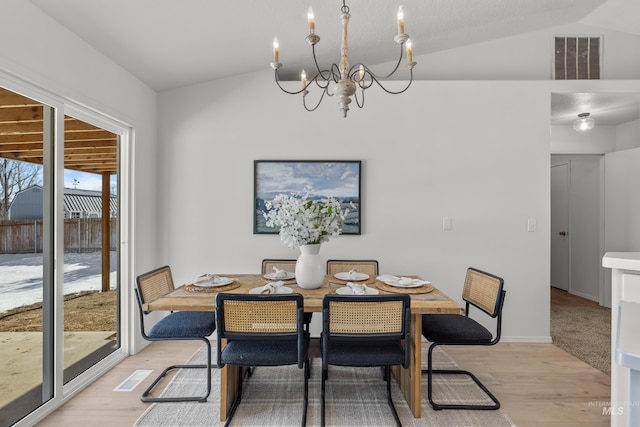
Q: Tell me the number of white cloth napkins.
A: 6